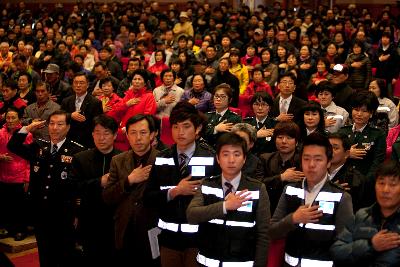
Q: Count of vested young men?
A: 3